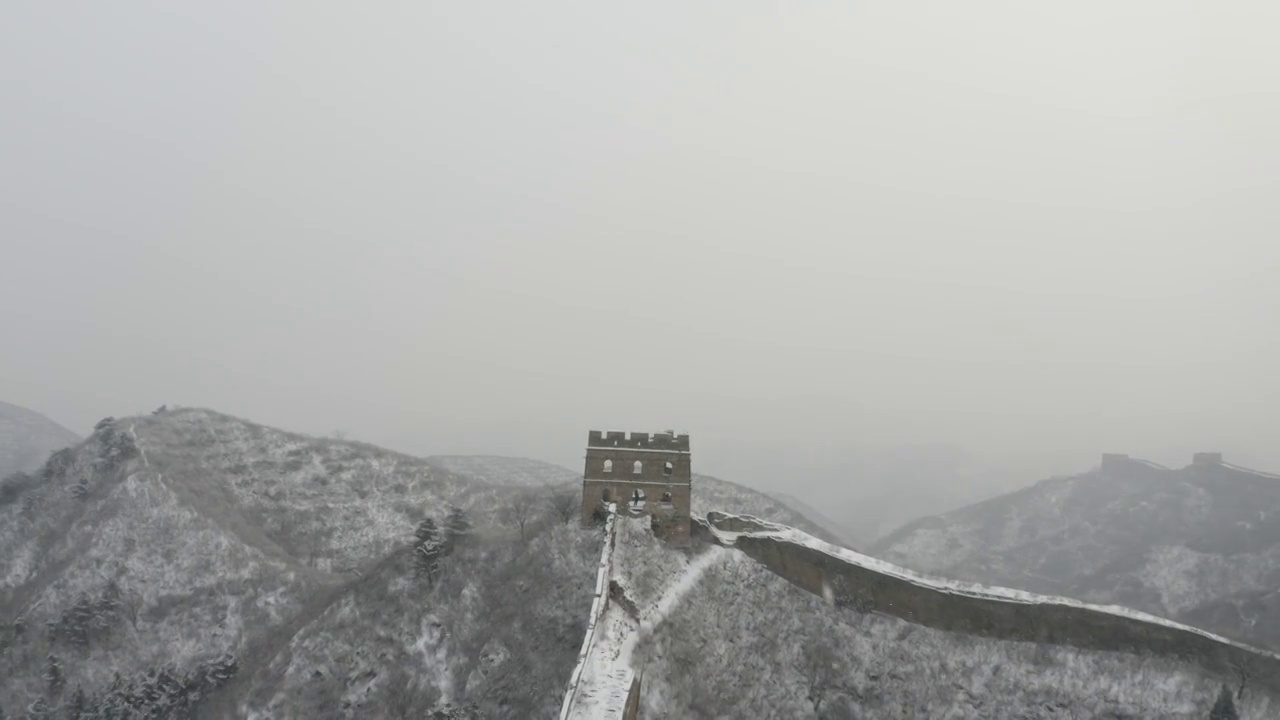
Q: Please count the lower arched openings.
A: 3